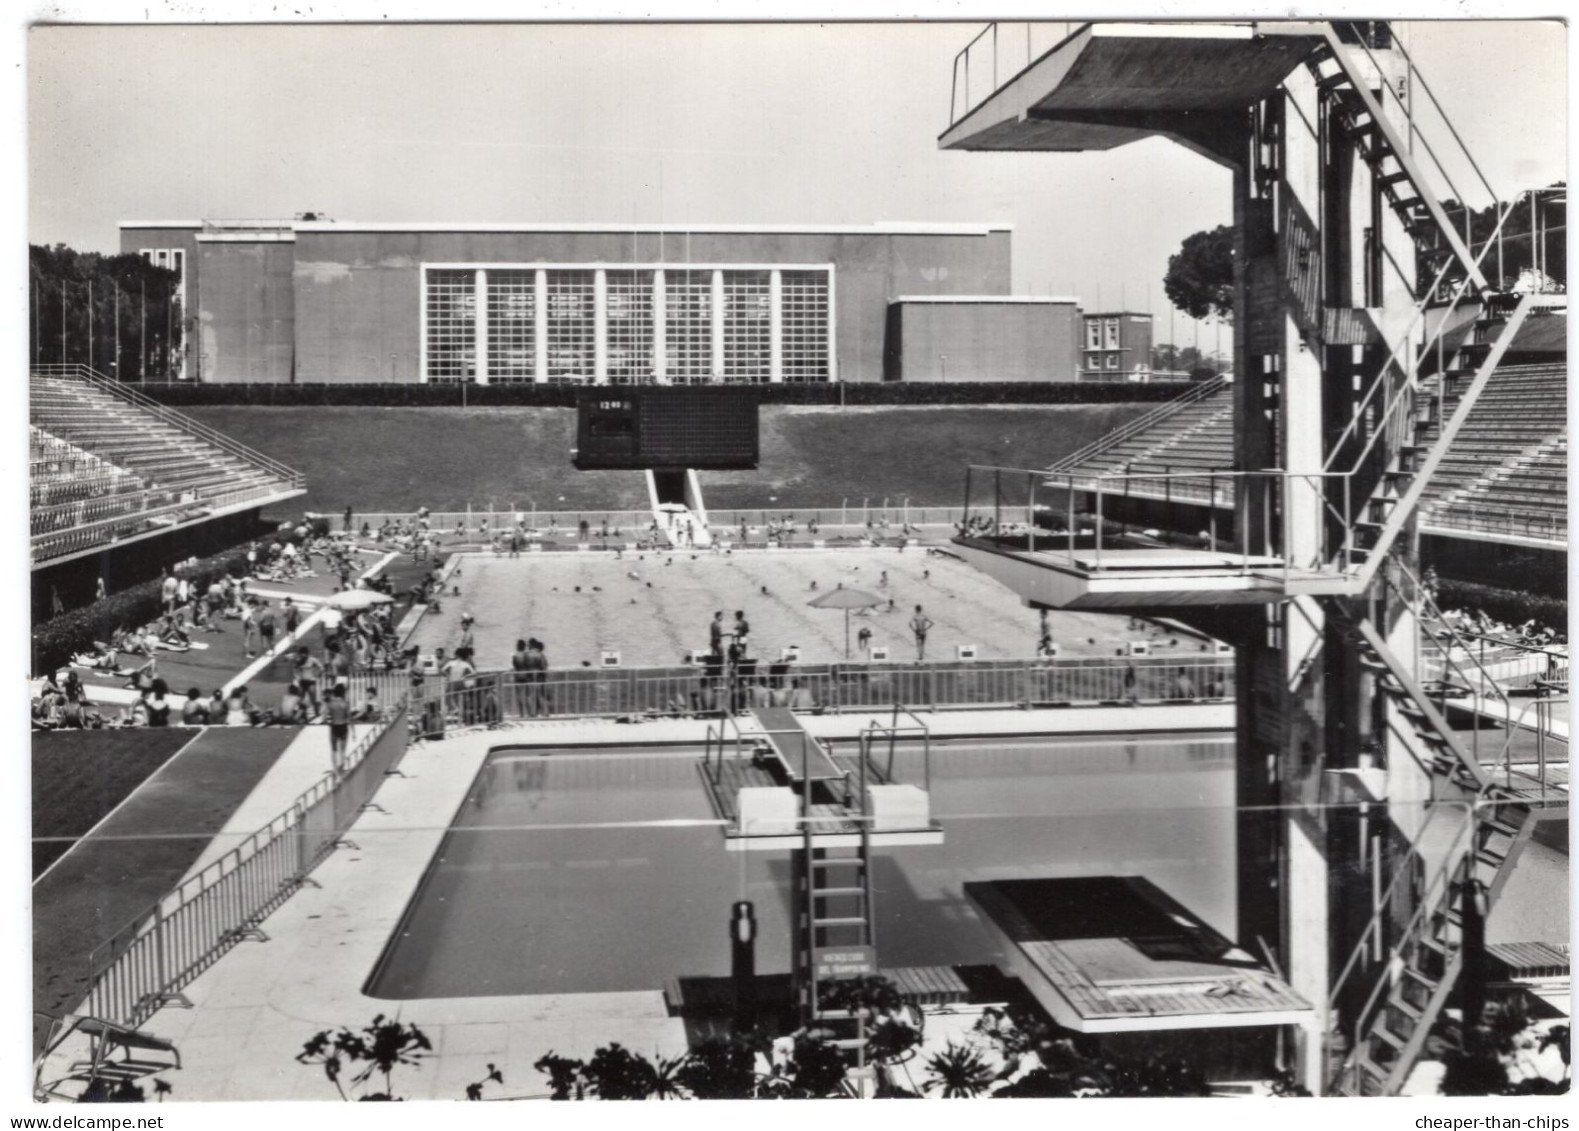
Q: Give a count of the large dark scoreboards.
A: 1